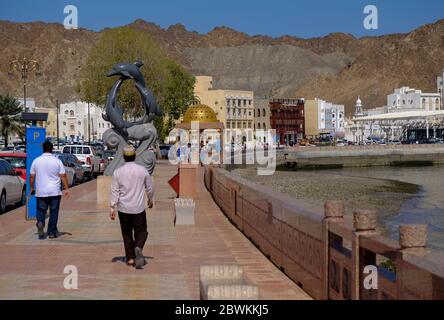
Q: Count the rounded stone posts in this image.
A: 3